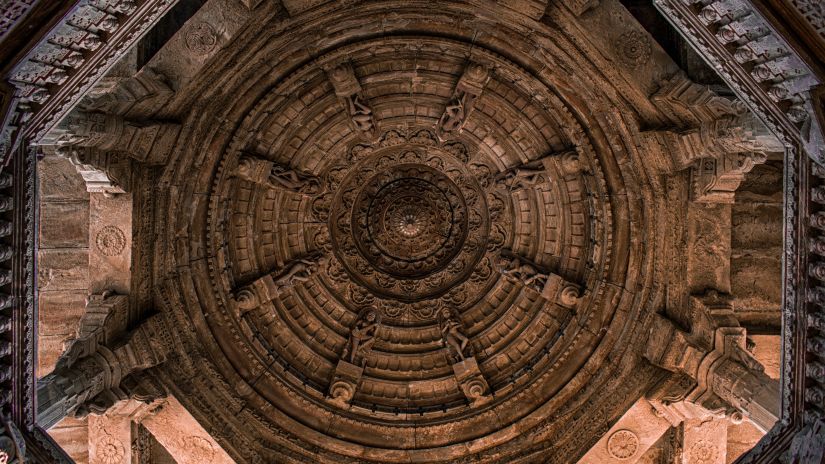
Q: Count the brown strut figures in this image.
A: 8